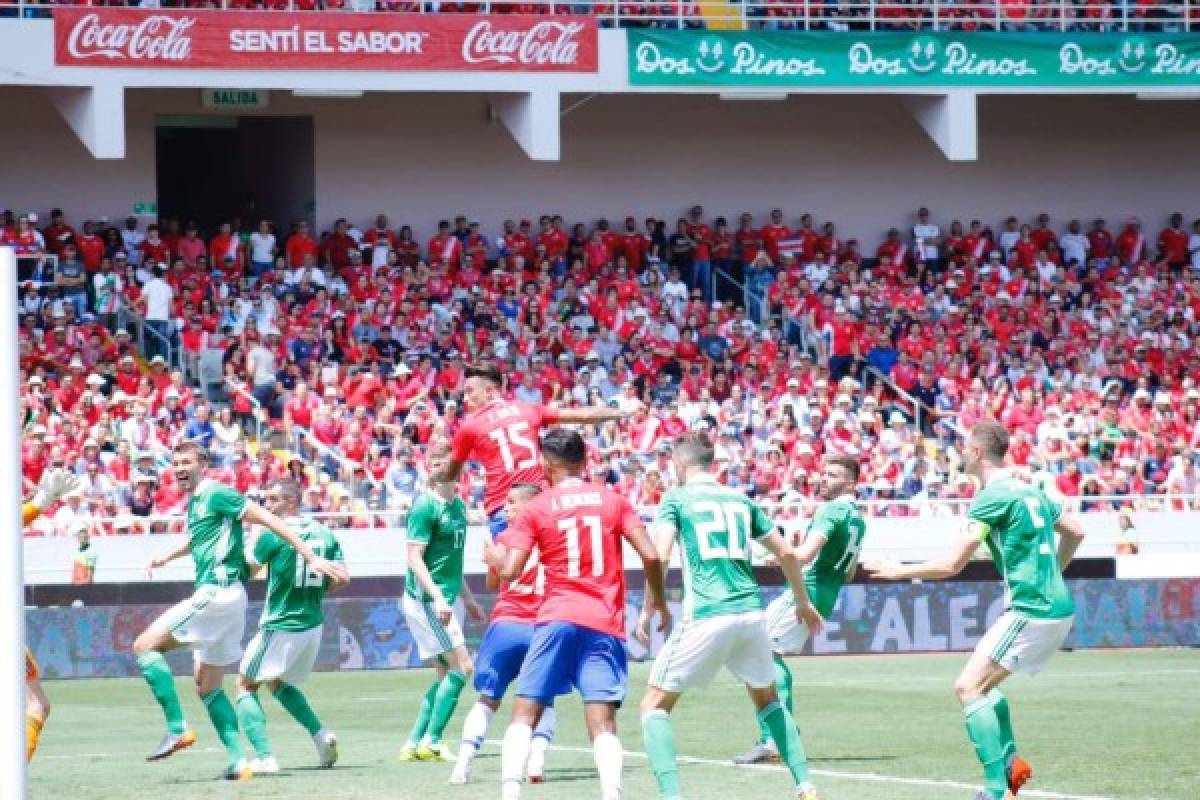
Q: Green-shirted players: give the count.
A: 6